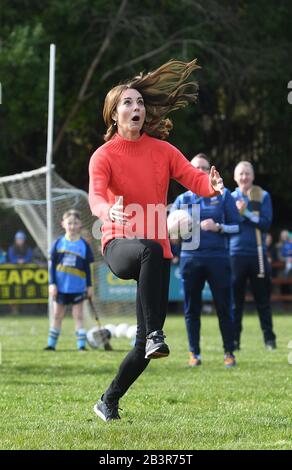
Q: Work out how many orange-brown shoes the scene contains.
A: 2